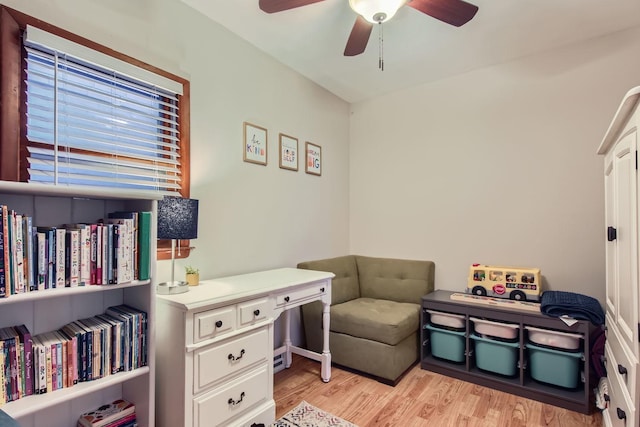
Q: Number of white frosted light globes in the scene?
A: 1